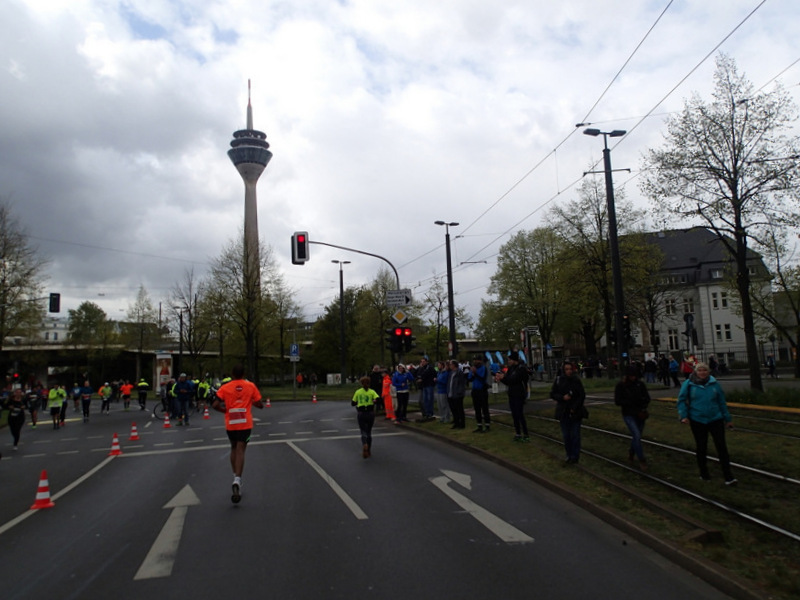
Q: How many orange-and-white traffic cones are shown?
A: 7